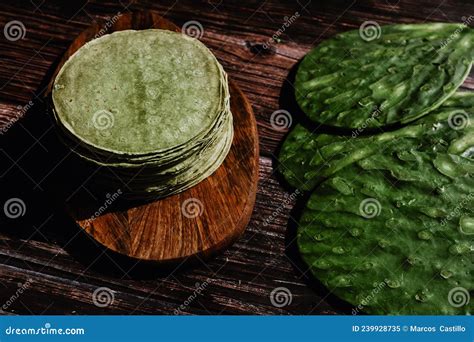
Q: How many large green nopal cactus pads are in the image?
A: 3